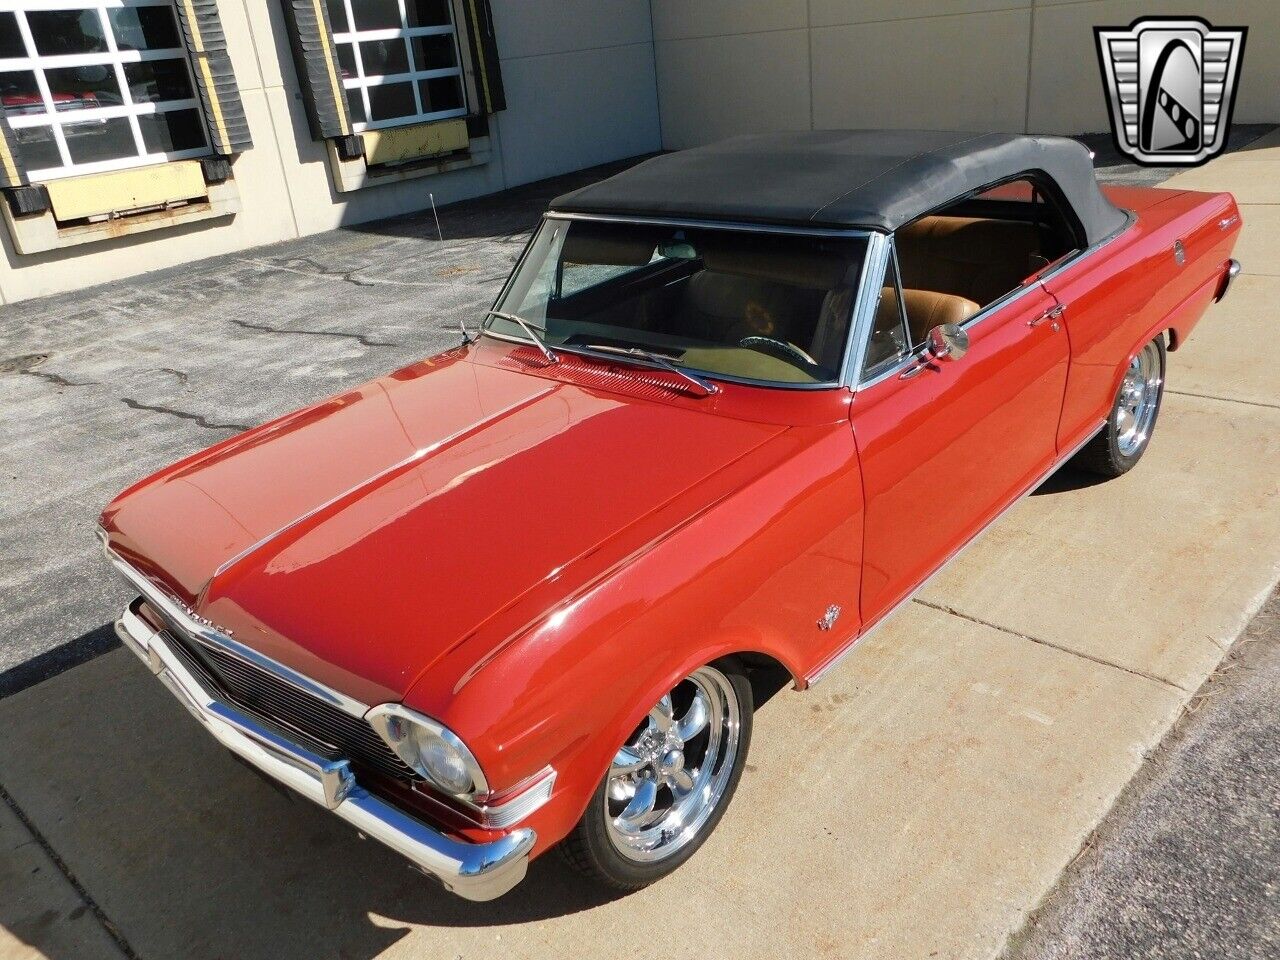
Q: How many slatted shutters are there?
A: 4